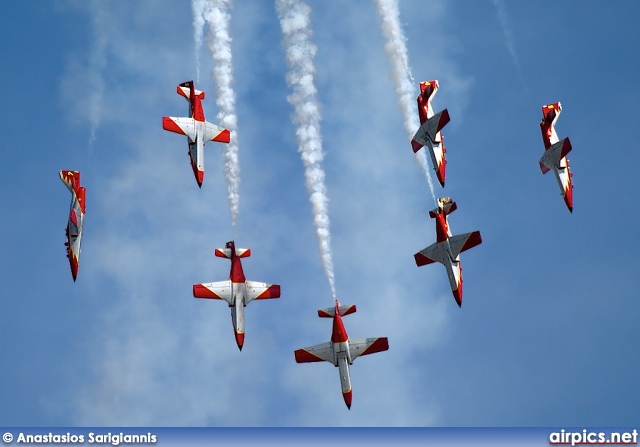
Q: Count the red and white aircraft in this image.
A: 7